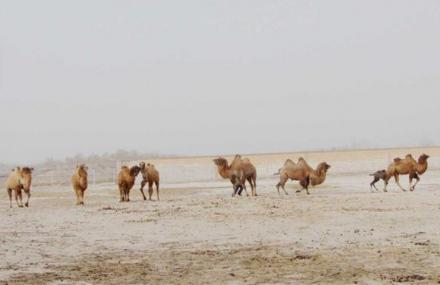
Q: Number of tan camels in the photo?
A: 7